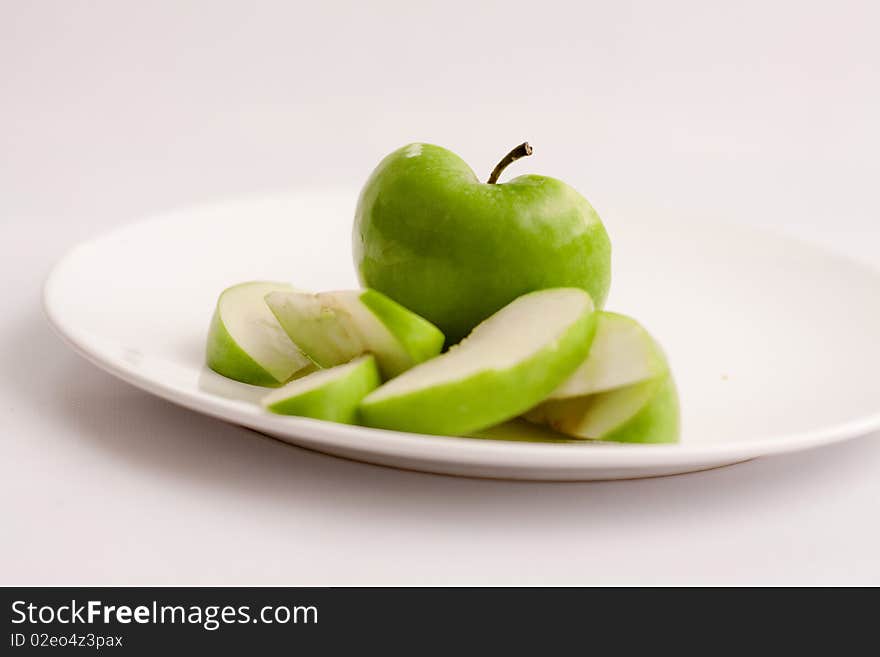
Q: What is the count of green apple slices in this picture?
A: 6